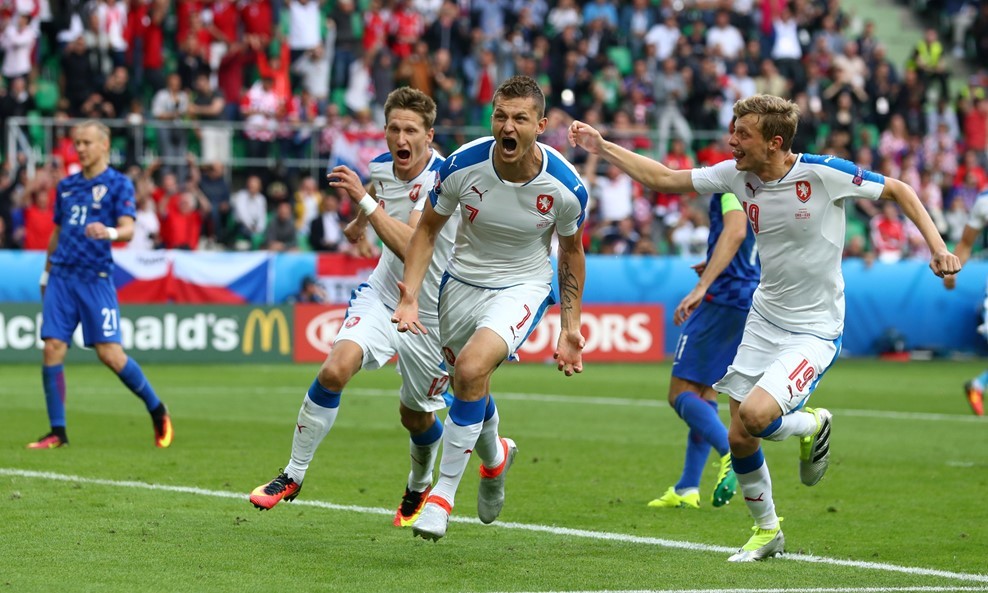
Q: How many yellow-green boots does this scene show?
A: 4